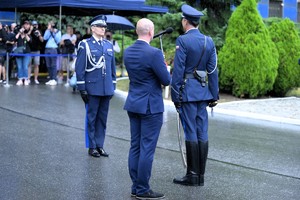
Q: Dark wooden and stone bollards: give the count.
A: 0